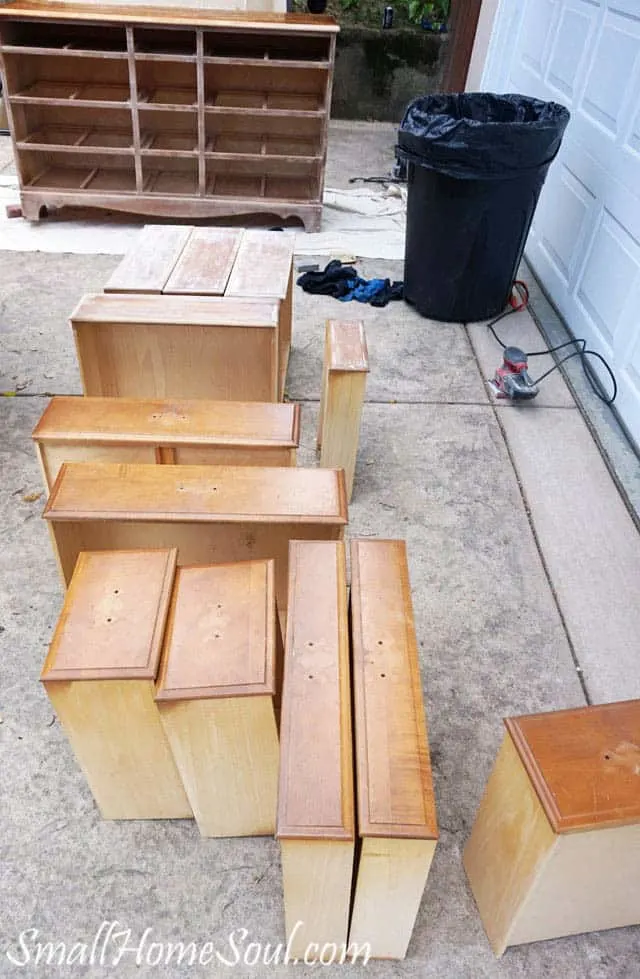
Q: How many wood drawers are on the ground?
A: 12